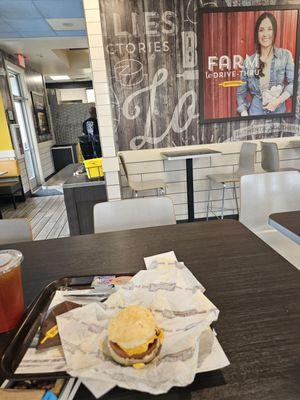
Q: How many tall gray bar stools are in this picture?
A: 3